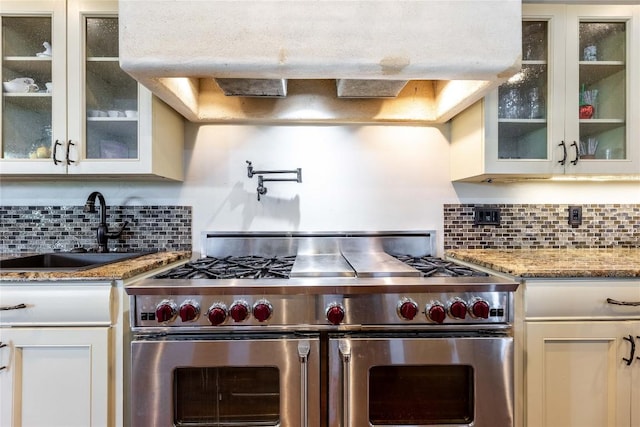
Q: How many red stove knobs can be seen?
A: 10